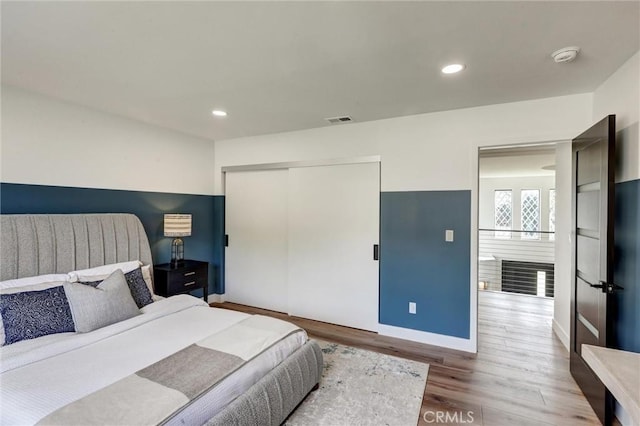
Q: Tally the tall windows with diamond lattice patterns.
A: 3